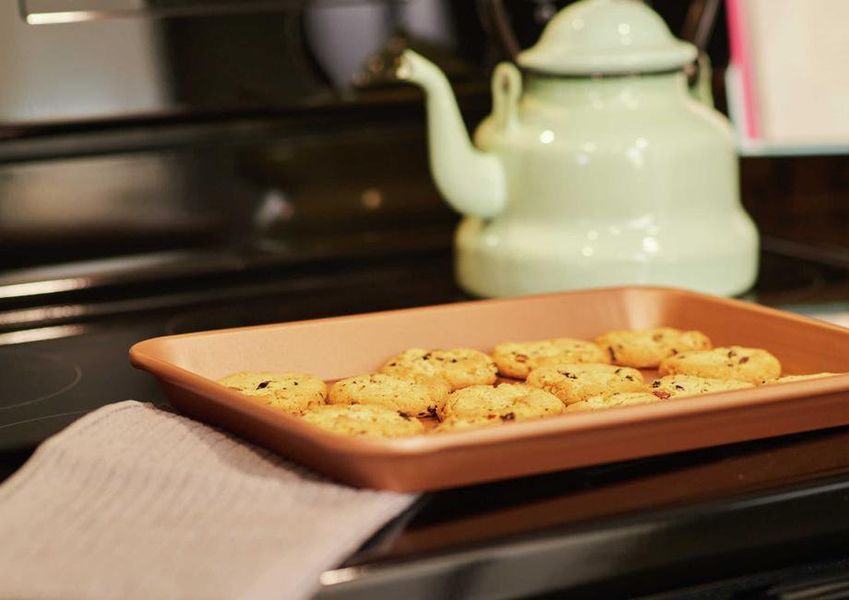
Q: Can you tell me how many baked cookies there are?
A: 13